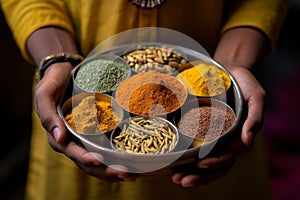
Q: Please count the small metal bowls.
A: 7